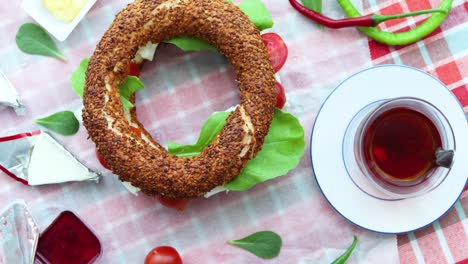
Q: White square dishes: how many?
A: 1